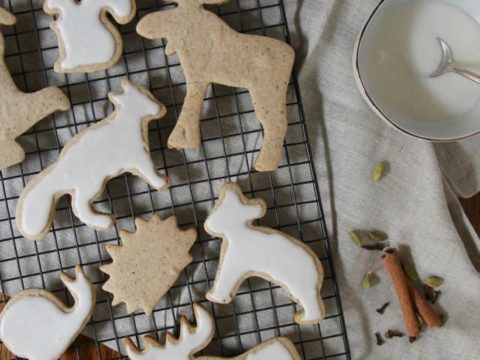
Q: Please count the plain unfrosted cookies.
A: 3